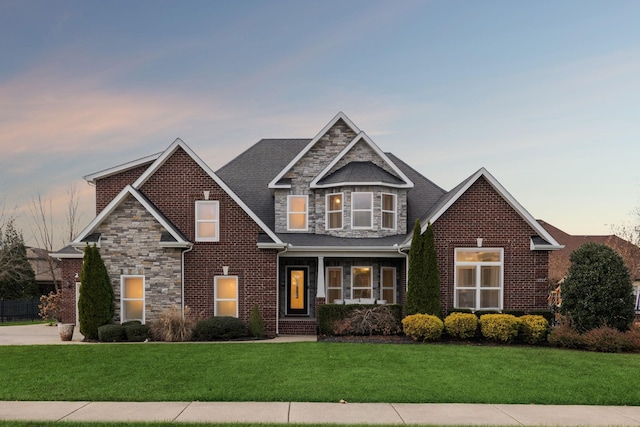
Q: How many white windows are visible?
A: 11